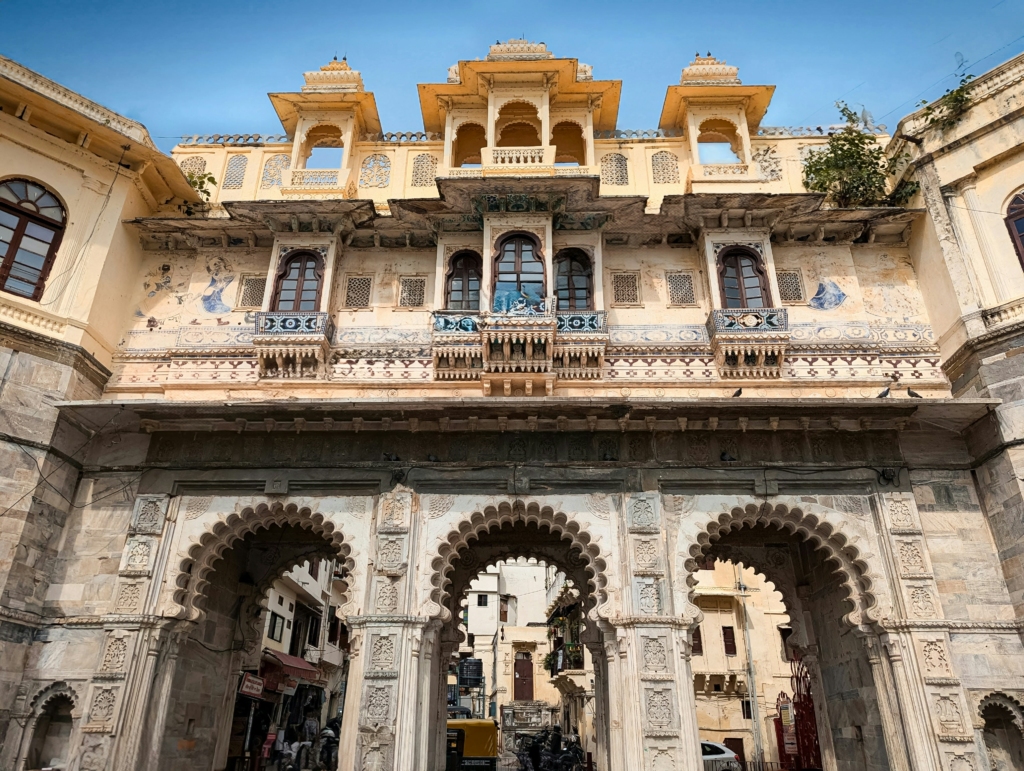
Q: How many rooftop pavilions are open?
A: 3